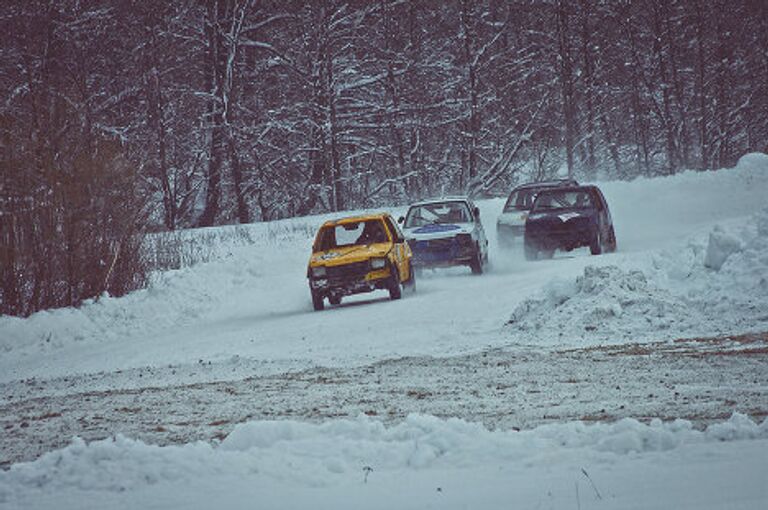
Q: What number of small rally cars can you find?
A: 4